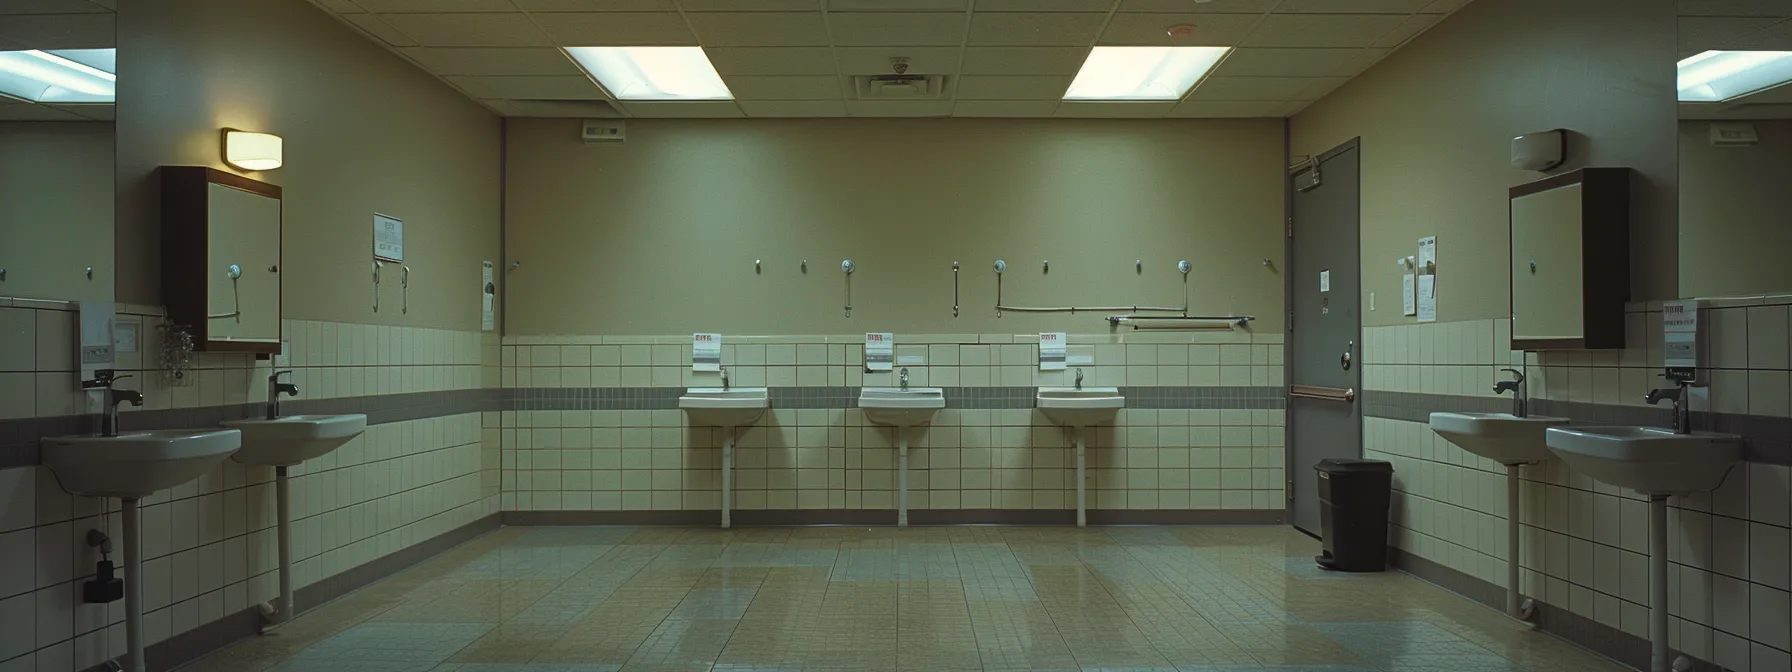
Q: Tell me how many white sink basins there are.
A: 7